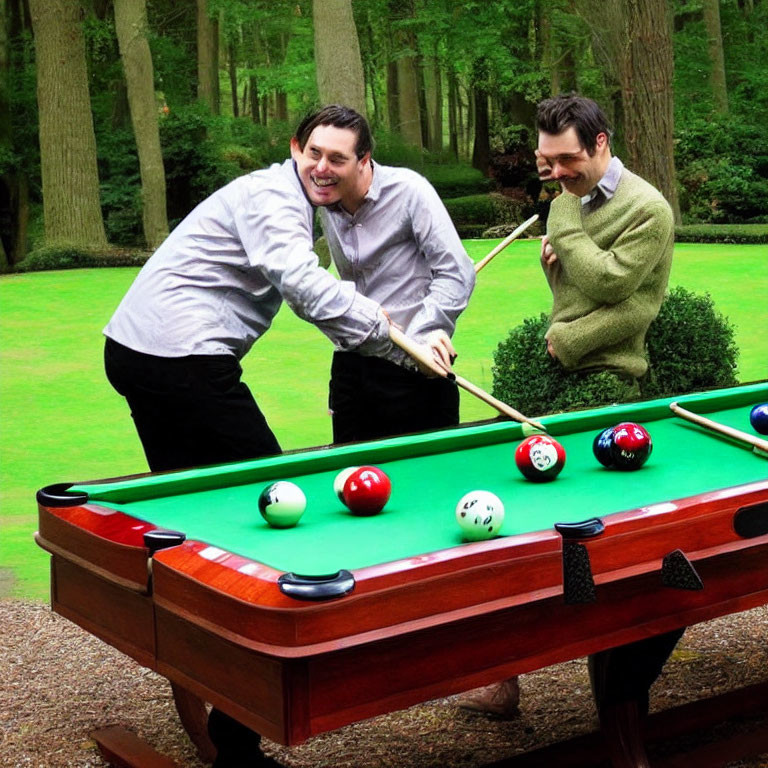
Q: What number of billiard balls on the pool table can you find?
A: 8